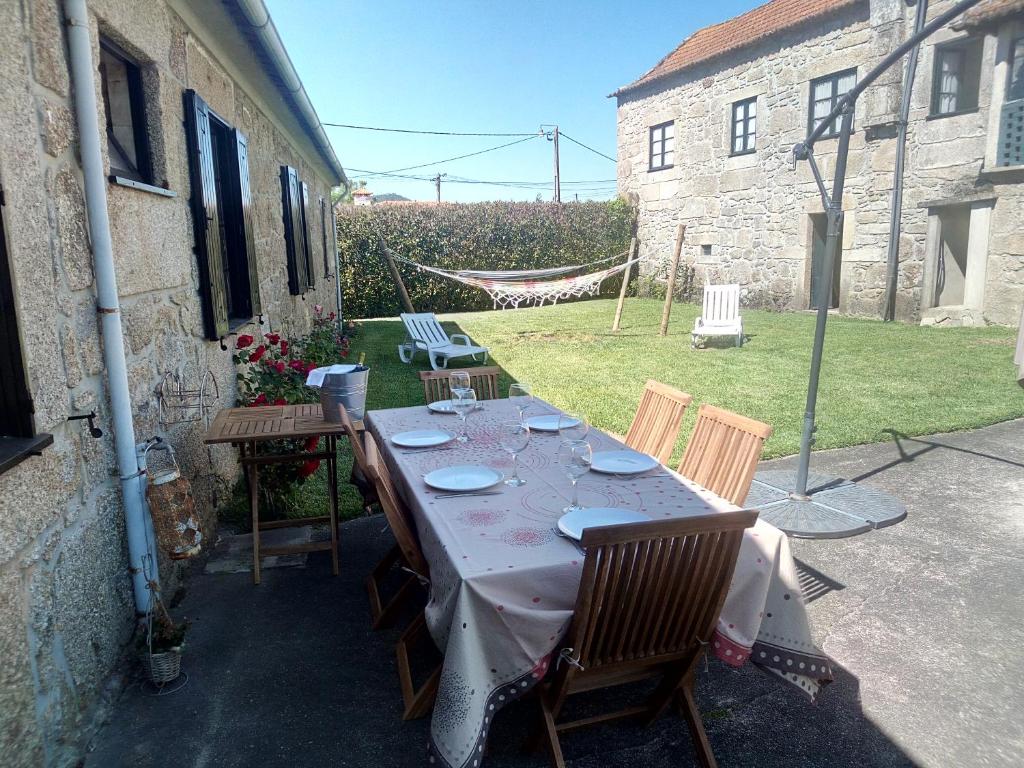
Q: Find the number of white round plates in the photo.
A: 6